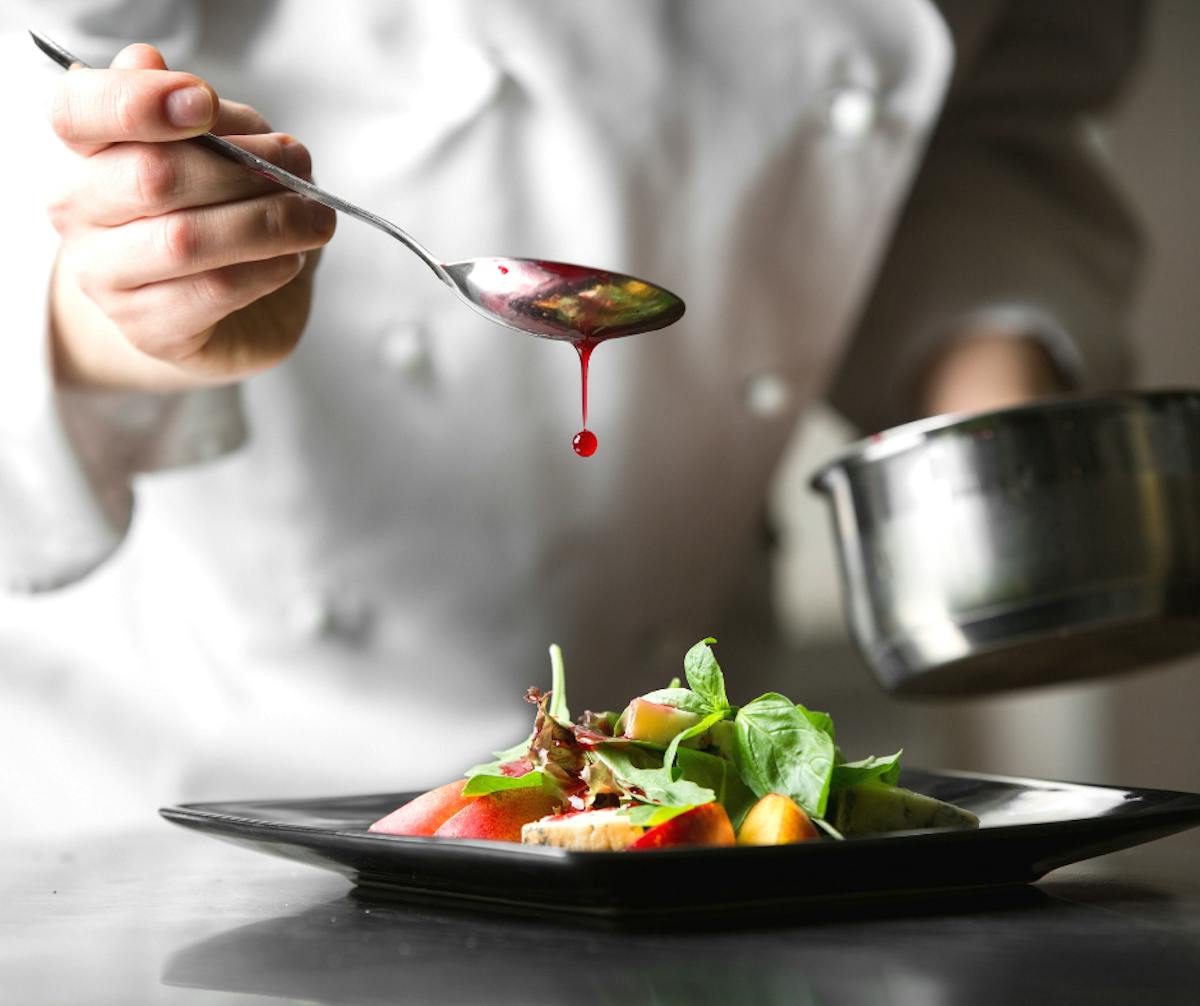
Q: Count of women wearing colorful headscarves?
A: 0